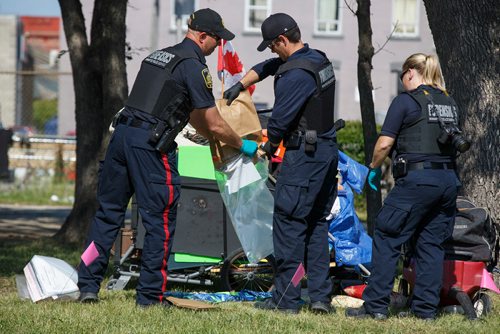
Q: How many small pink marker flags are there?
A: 3